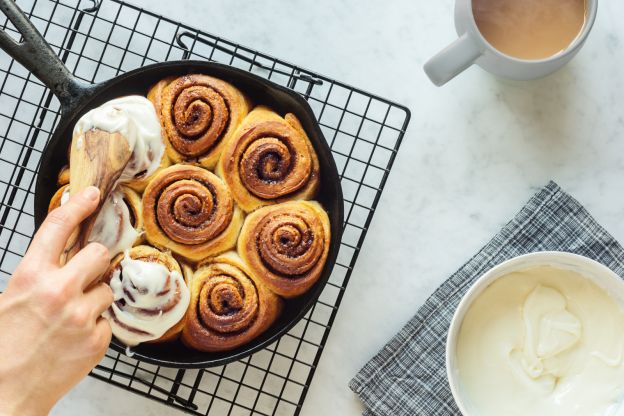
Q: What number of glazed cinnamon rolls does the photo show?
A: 3